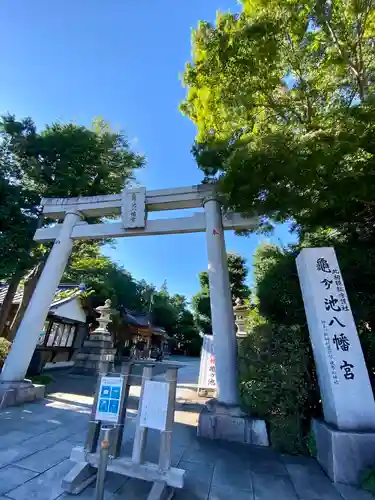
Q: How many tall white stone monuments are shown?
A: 1